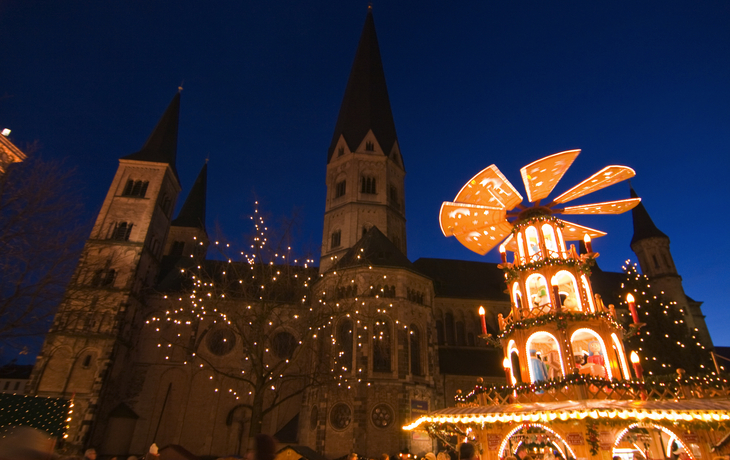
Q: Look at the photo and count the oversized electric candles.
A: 7